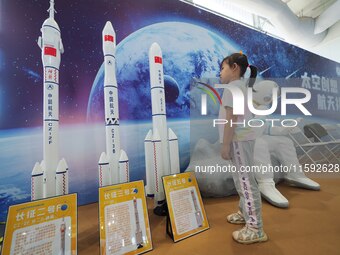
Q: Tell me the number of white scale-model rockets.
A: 3